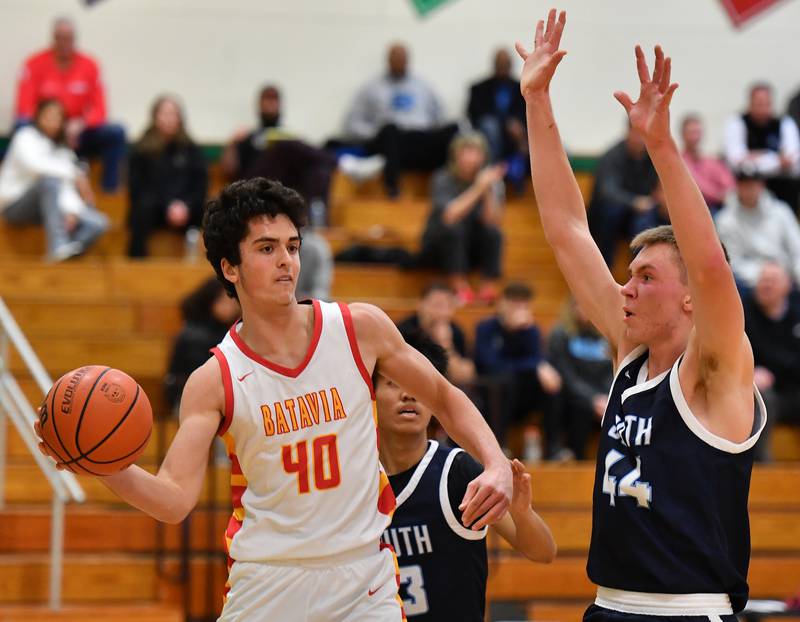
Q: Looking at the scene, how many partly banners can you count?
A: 3